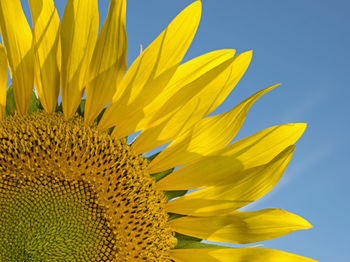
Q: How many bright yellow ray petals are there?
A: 13